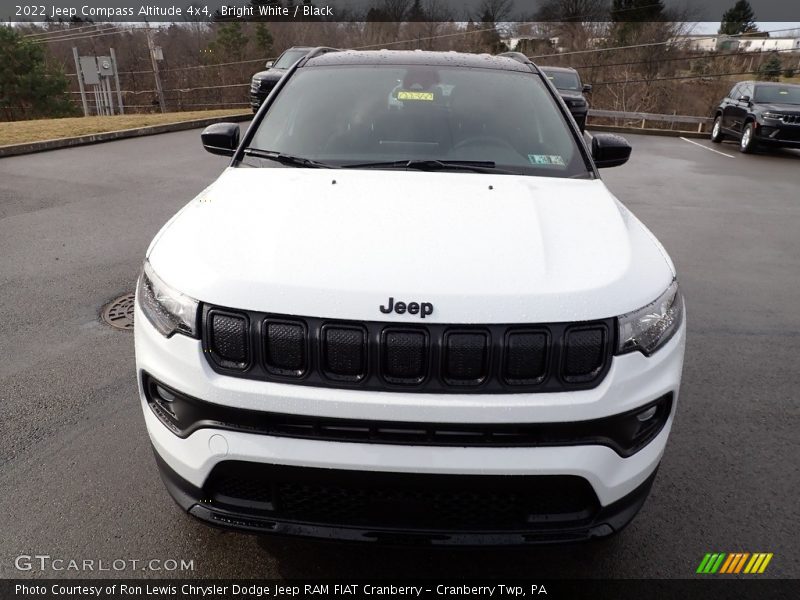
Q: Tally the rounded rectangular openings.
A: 7